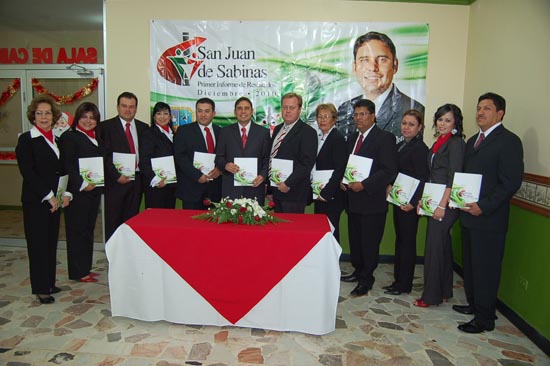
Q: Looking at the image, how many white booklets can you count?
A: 12